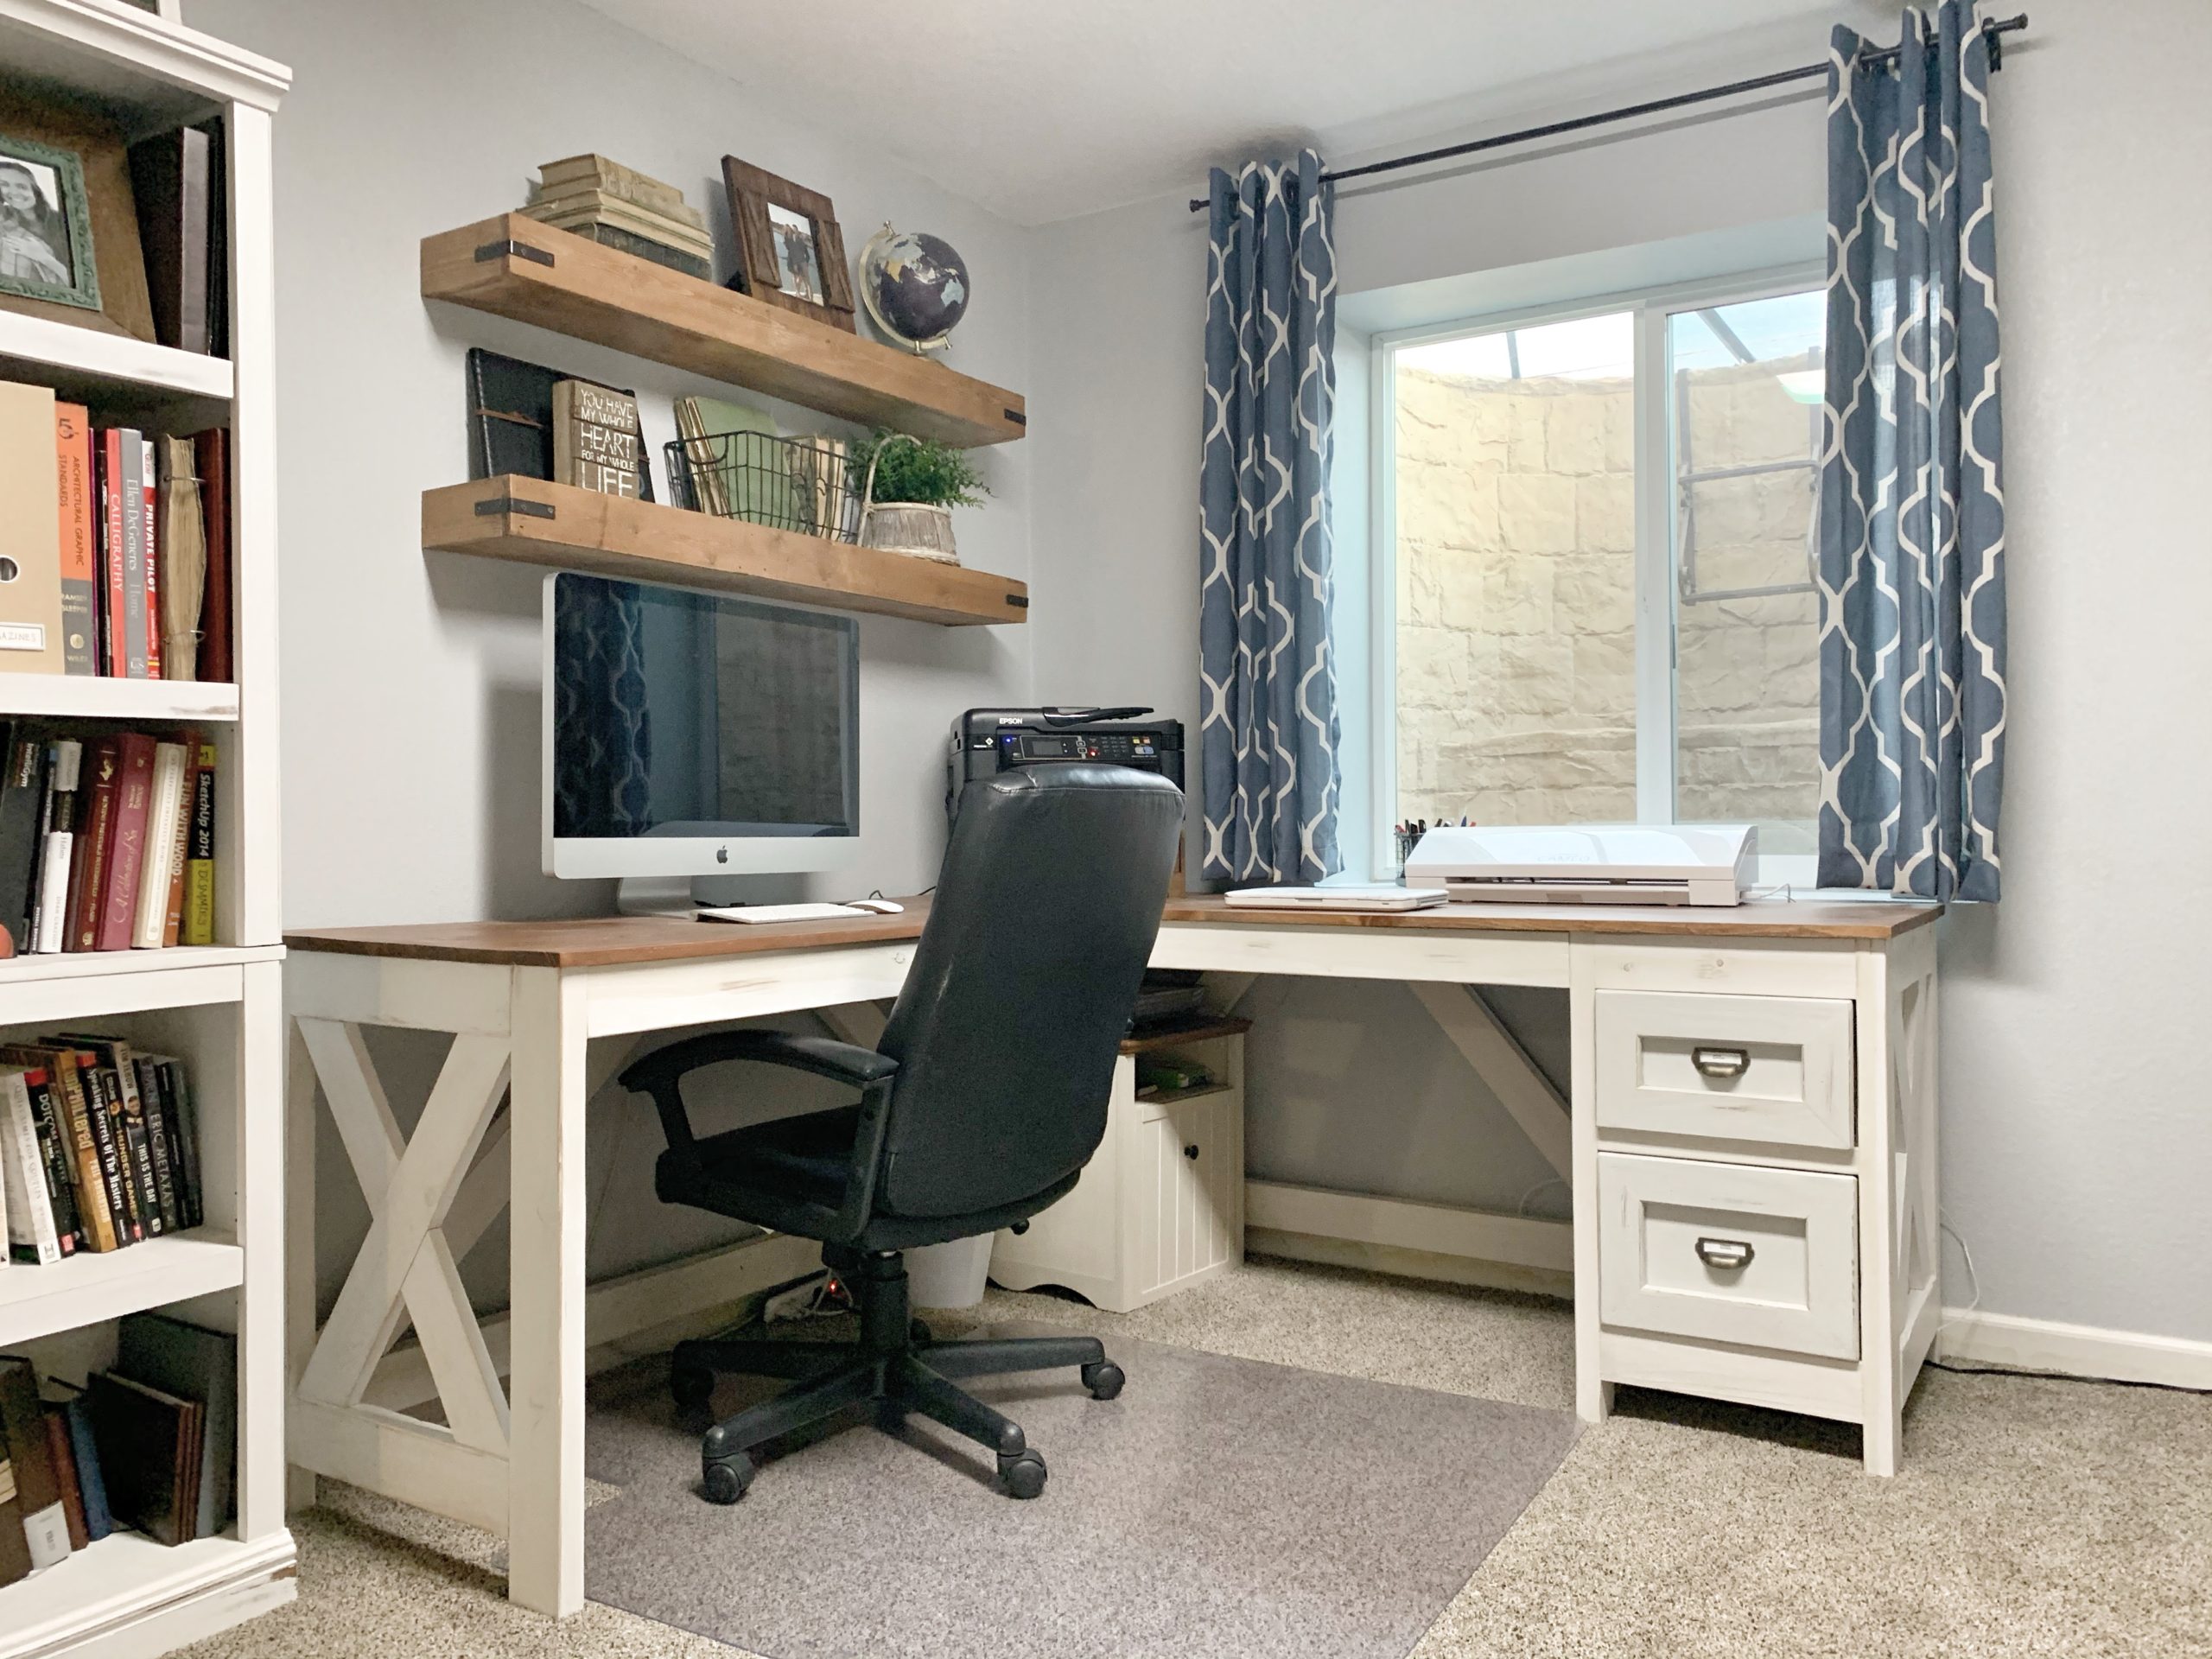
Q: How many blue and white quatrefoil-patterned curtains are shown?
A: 2